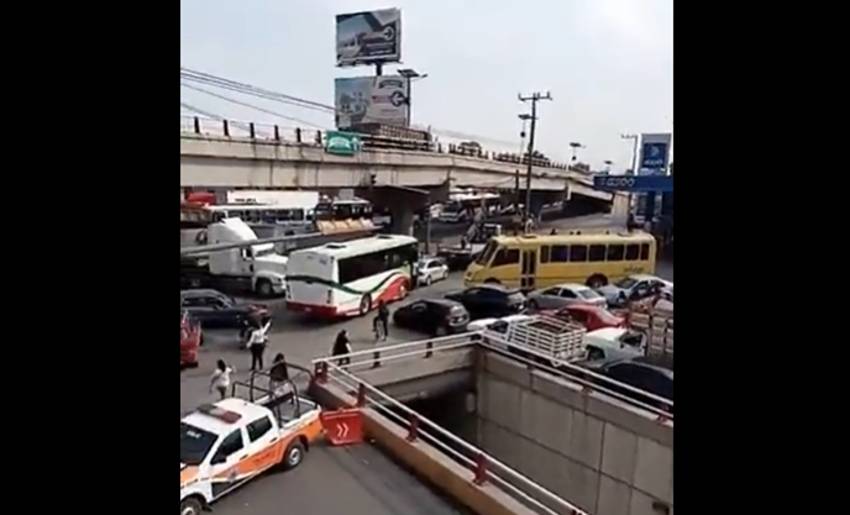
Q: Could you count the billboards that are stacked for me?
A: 2